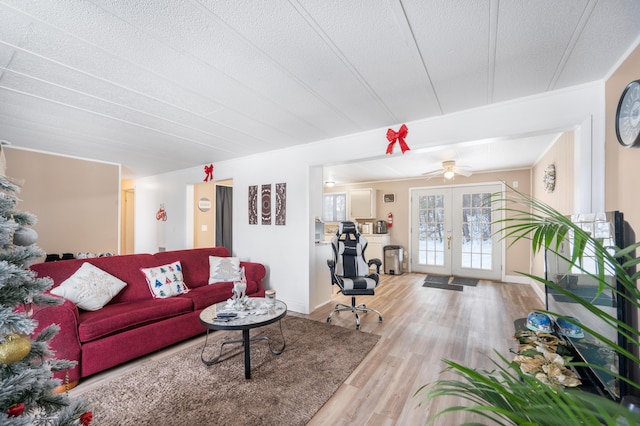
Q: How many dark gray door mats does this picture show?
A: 3